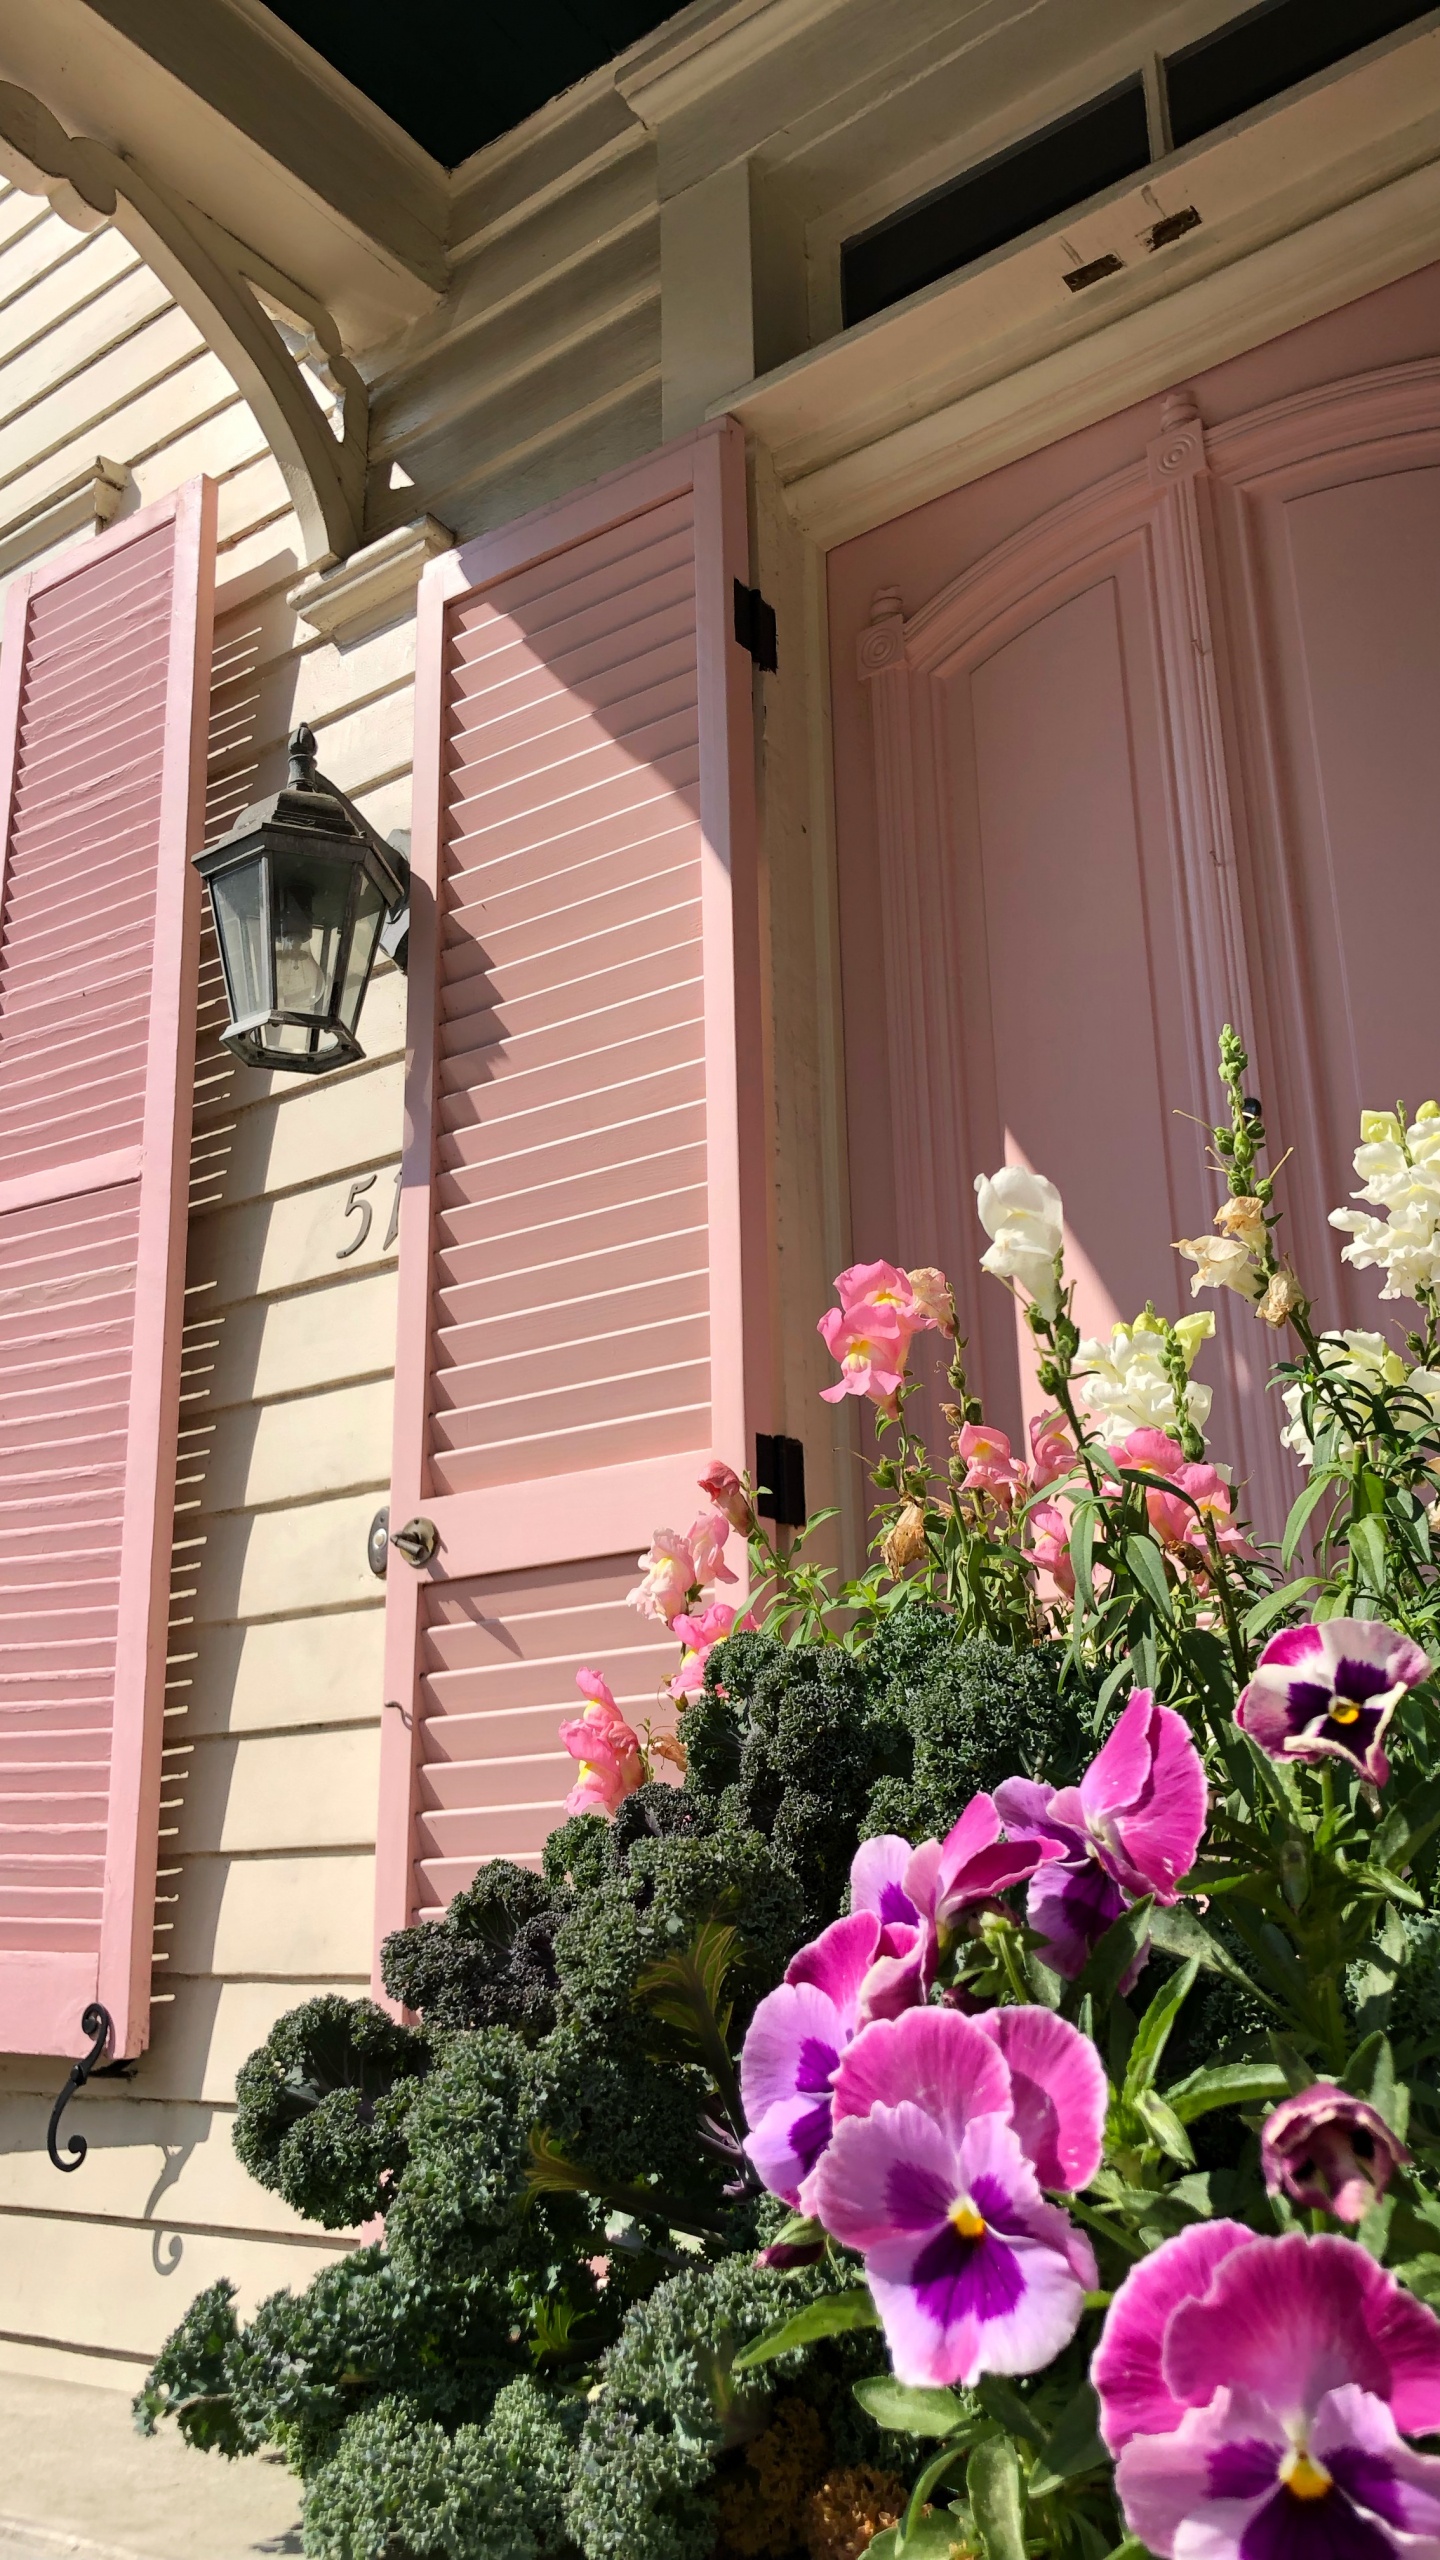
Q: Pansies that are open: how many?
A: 6